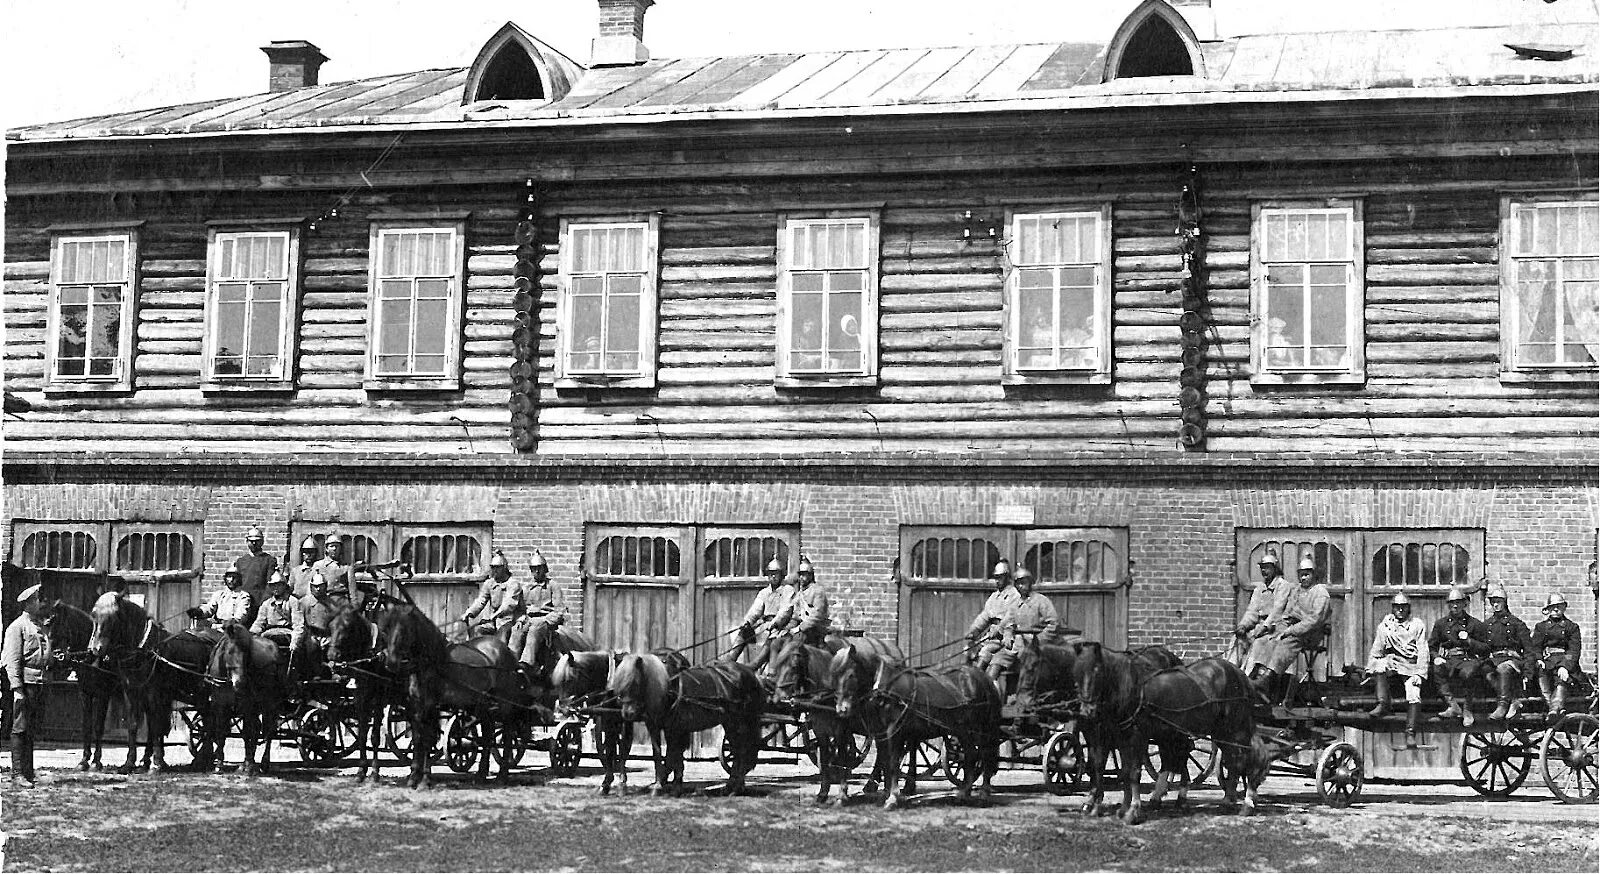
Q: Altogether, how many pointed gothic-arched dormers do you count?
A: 2